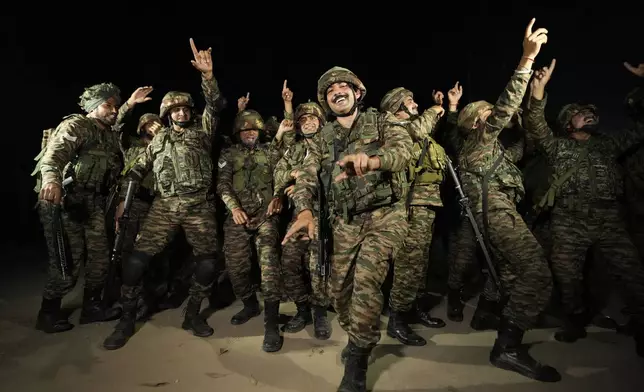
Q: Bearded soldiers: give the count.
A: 1